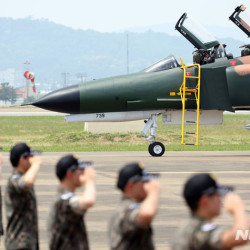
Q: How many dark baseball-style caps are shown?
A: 4